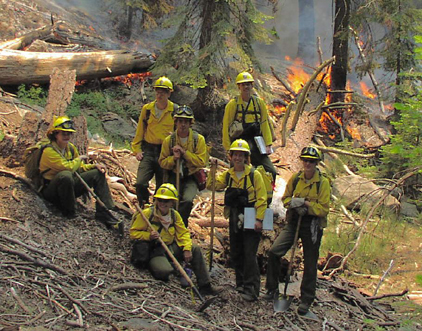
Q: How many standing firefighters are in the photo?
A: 5